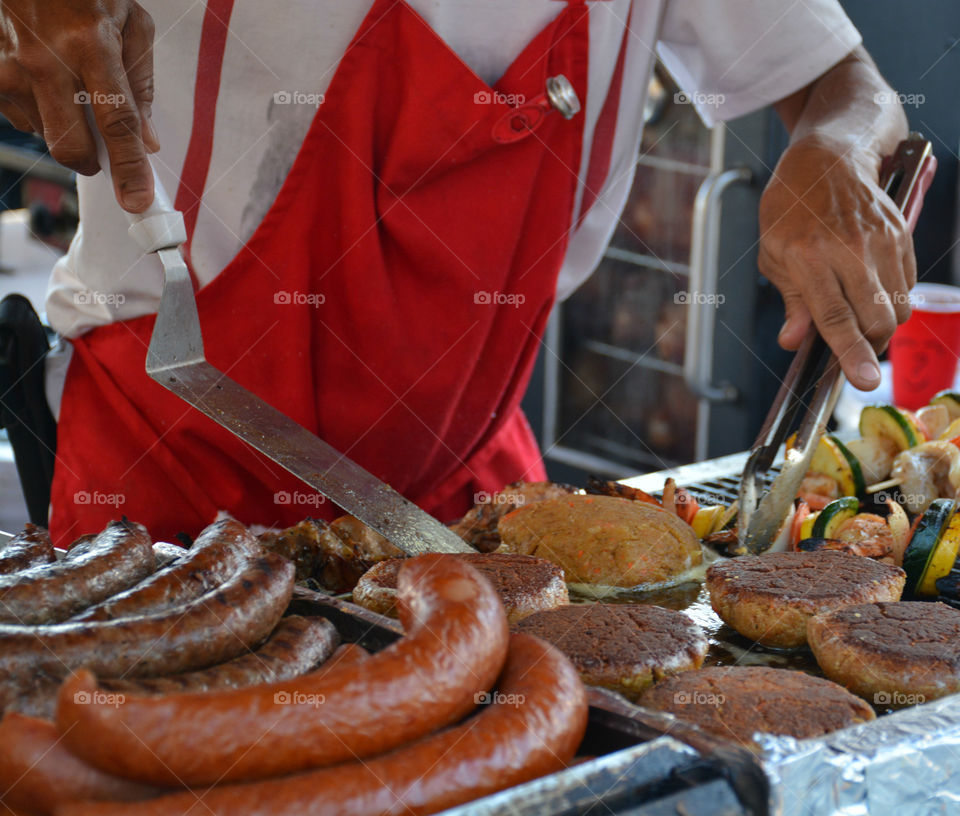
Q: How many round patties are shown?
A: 6